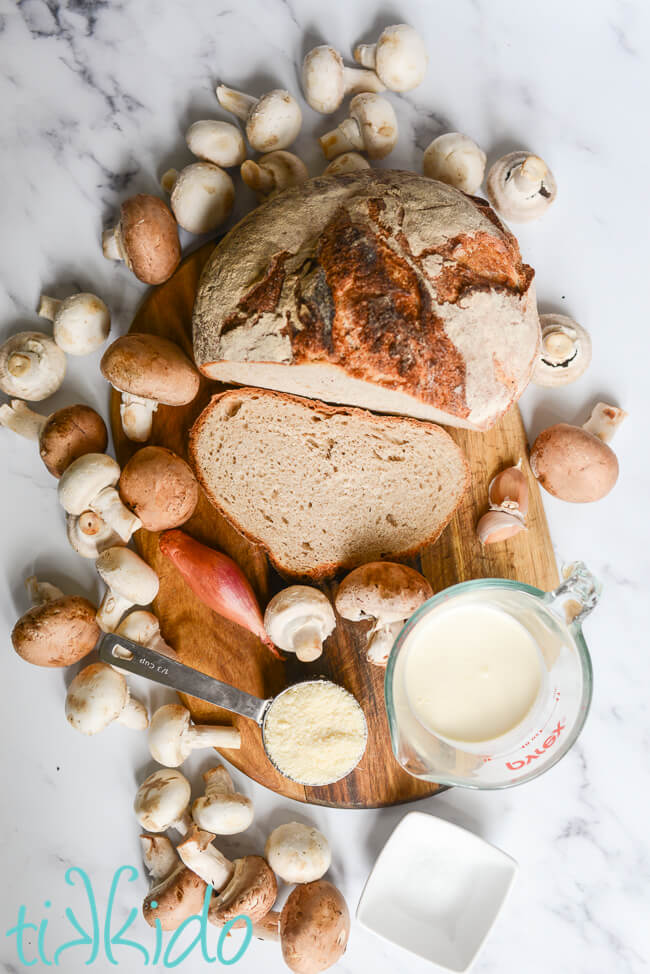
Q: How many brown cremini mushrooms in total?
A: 10